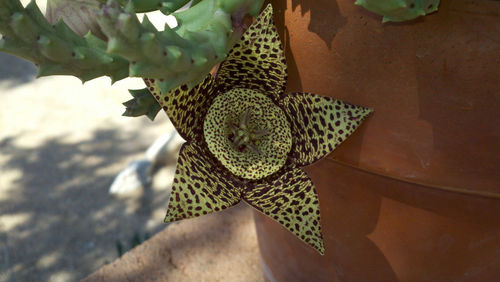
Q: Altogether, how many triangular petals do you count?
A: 5